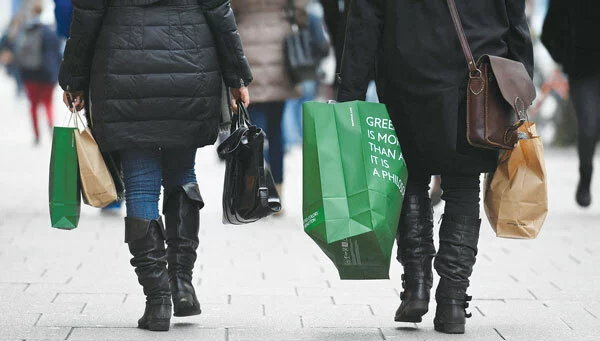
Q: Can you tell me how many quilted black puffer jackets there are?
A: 1